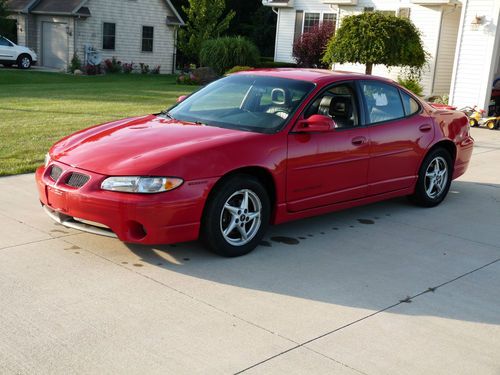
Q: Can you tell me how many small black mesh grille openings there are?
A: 2